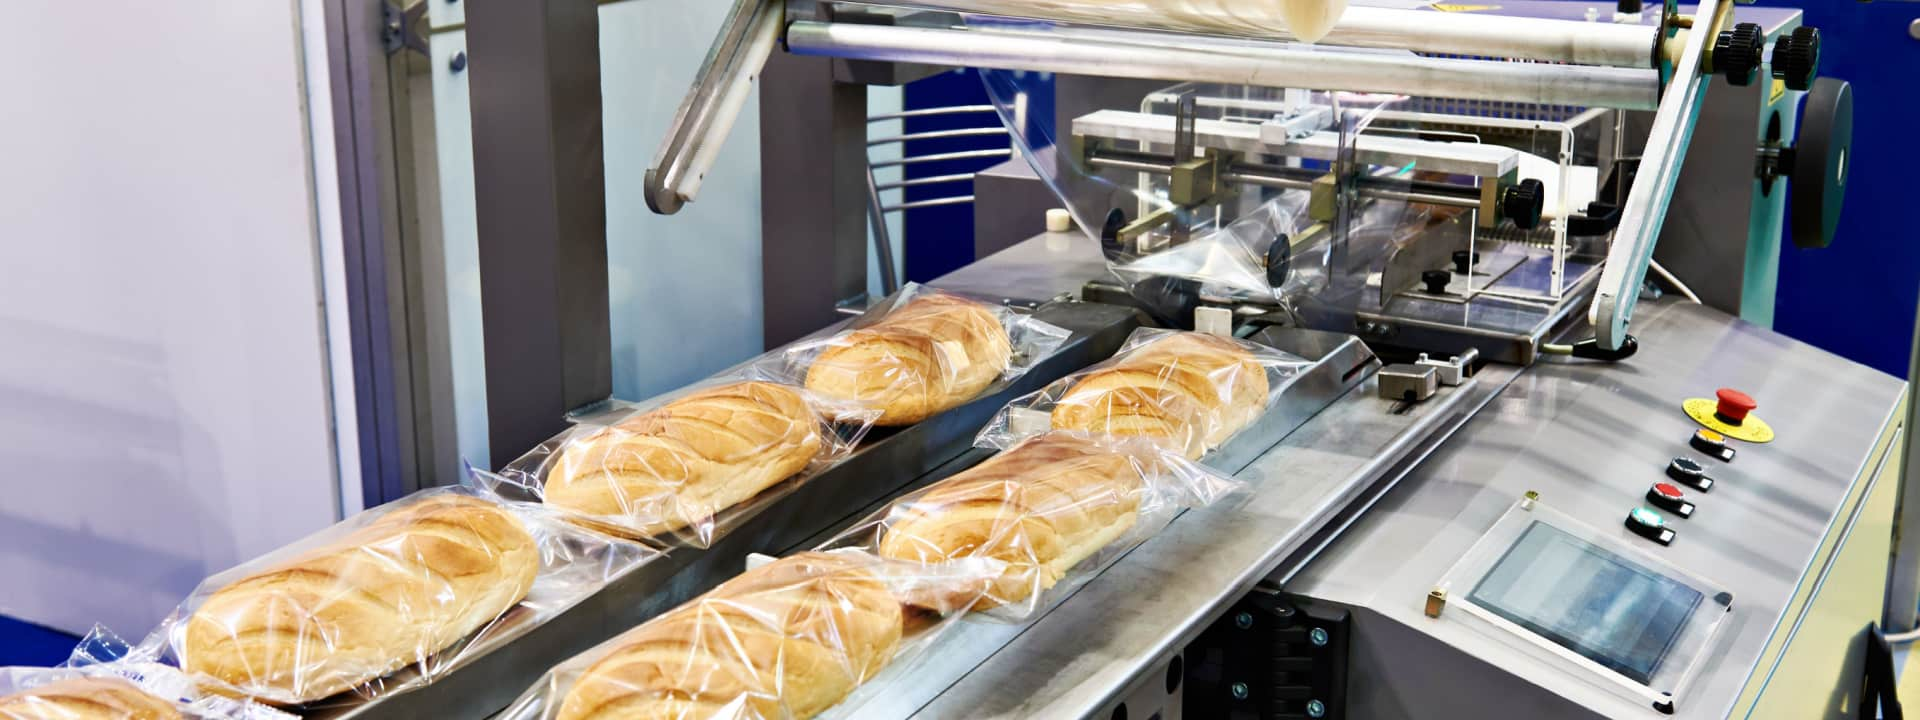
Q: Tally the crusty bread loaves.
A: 7